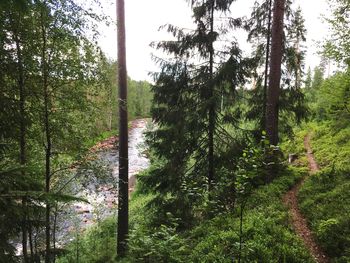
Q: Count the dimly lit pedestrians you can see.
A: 0